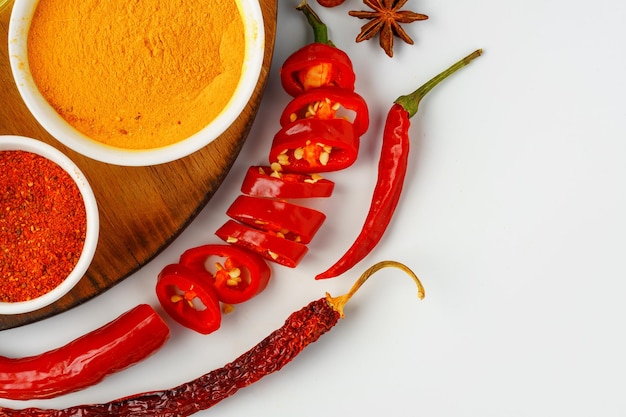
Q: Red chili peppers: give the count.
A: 3